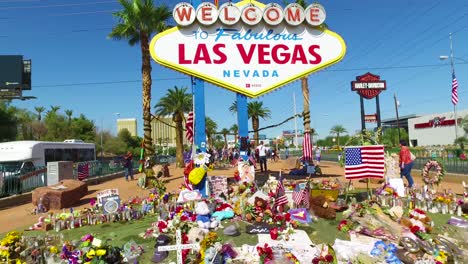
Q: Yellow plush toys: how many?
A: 1